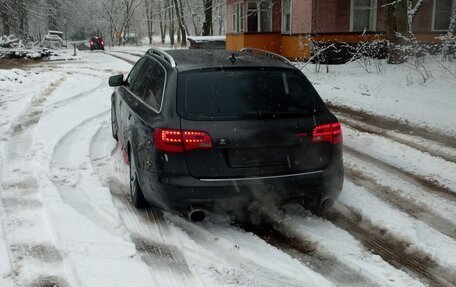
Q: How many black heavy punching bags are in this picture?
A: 0